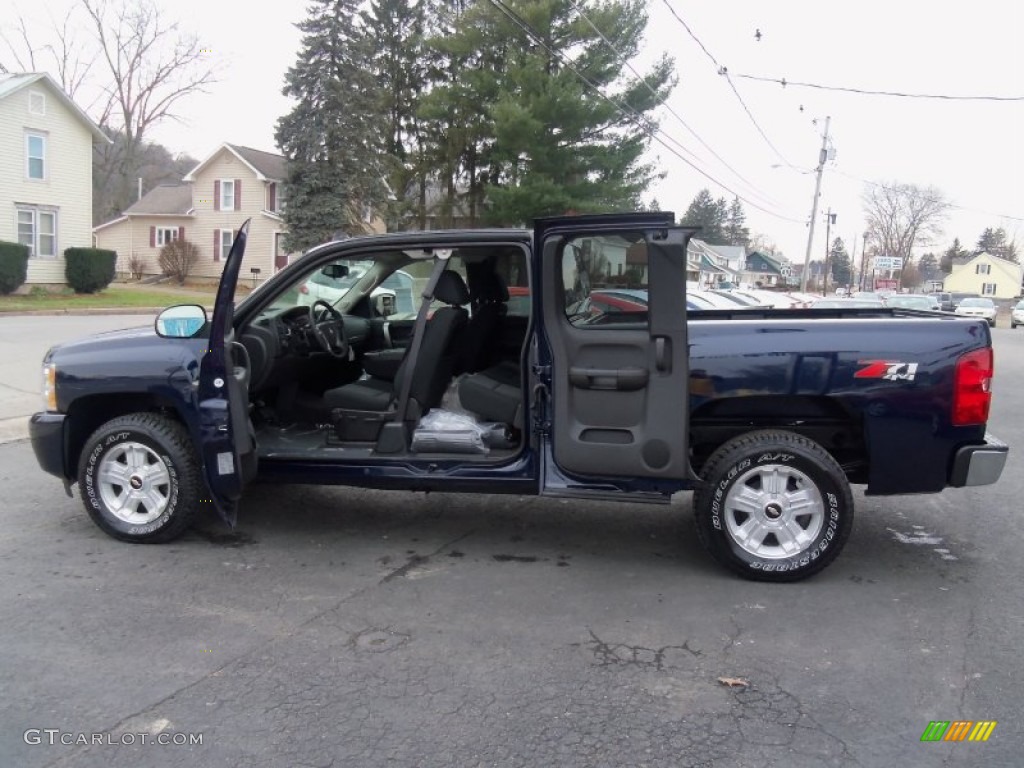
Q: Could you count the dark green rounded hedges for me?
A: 2